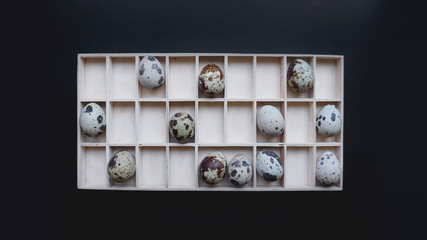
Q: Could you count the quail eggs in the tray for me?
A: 12